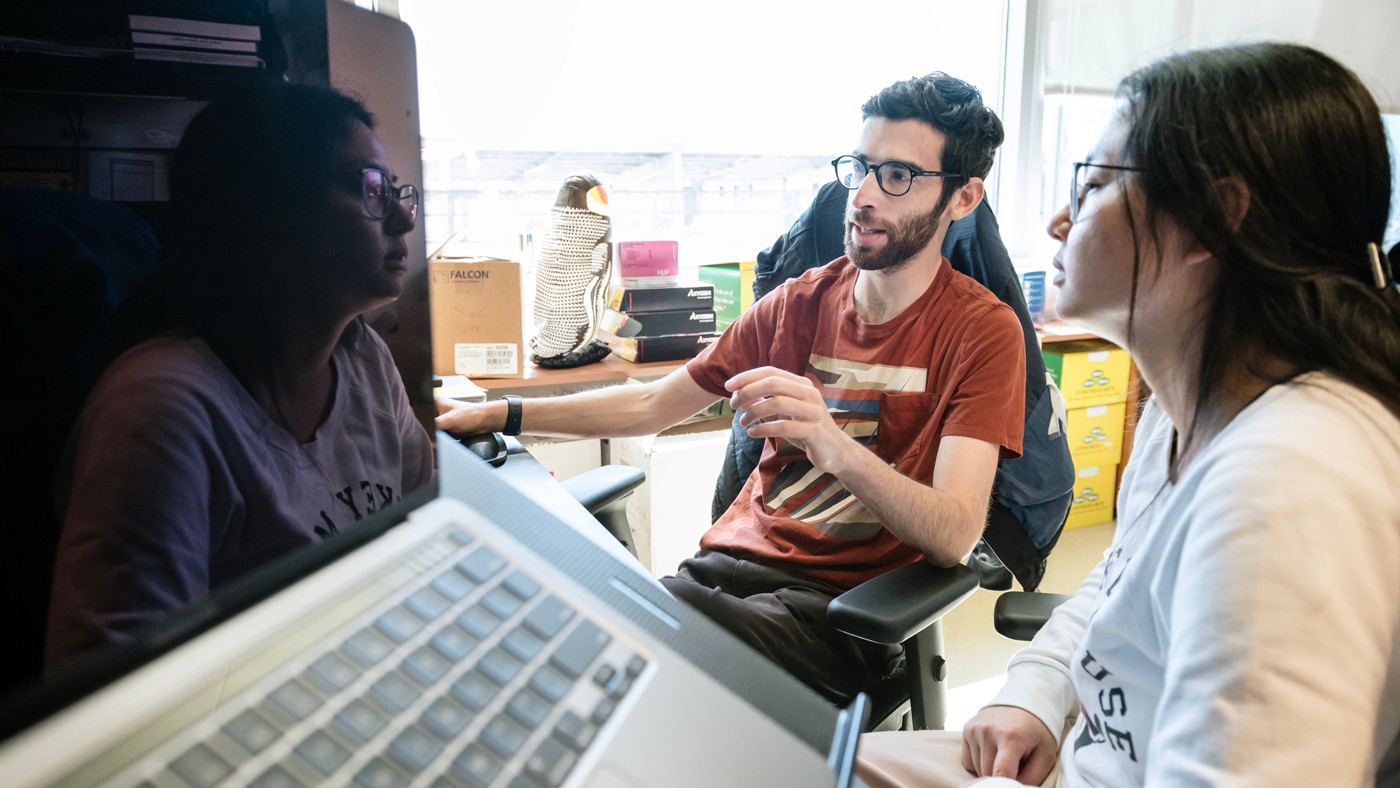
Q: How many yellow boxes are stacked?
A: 3